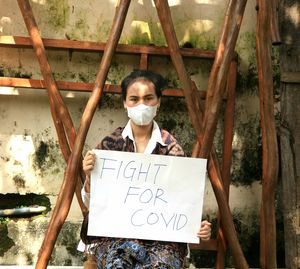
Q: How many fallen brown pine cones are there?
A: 0